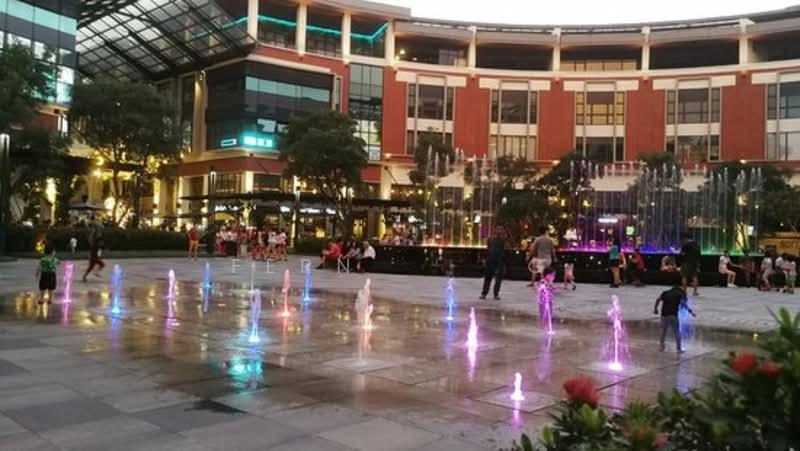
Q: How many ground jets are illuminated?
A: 14